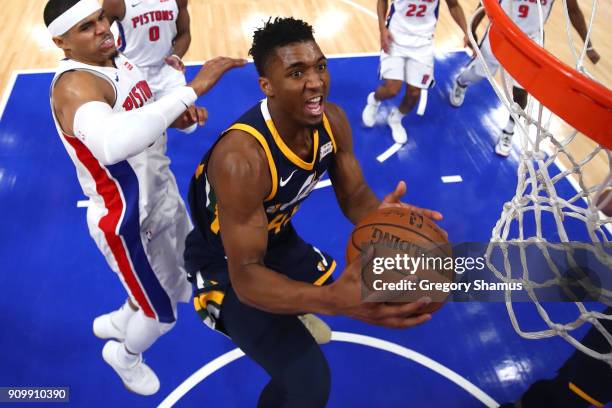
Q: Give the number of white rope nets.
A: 1